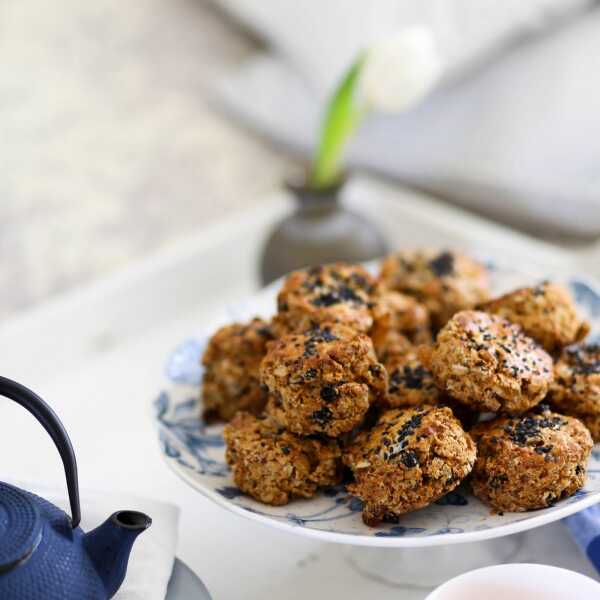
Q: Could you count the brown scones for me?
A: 12